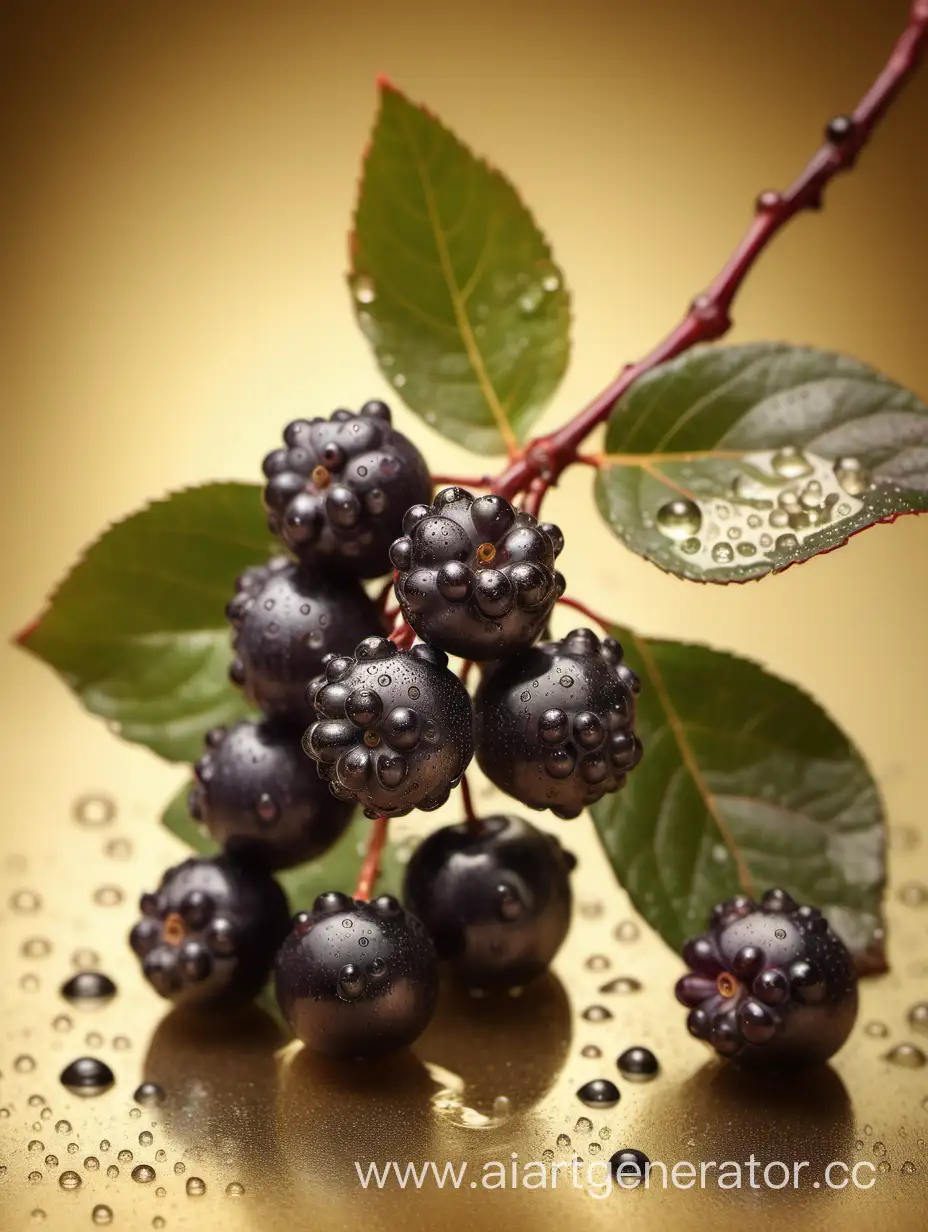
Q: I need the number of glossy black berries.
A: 10